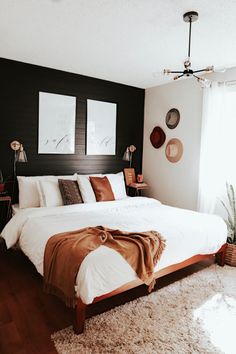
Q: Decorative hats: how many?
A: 3